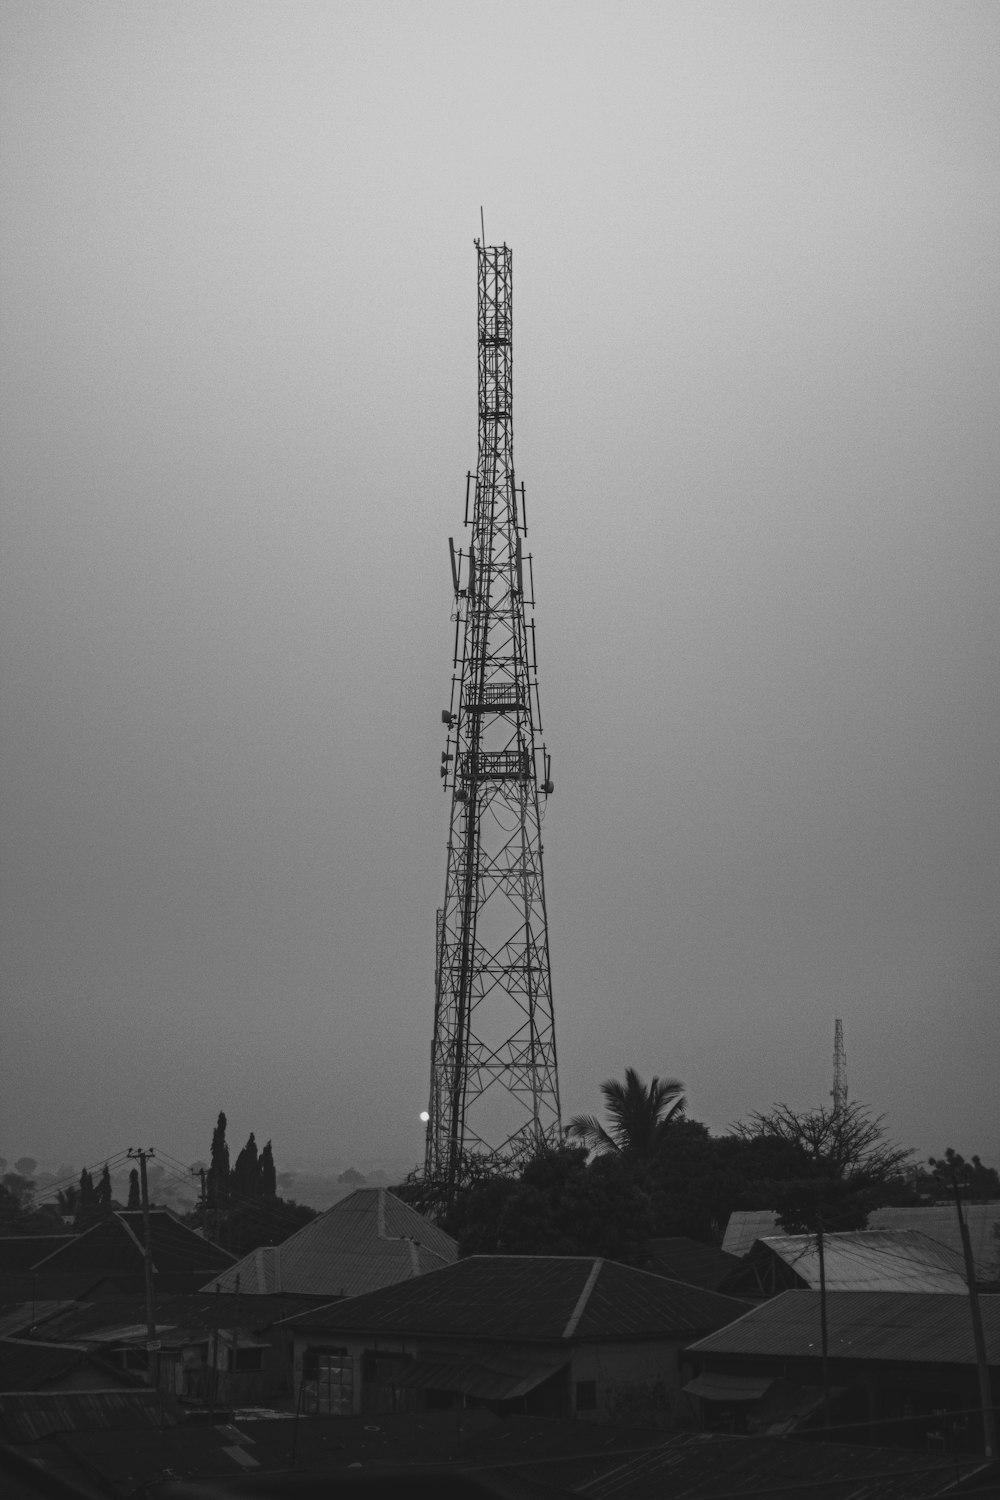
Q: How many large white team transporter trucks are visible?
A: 0